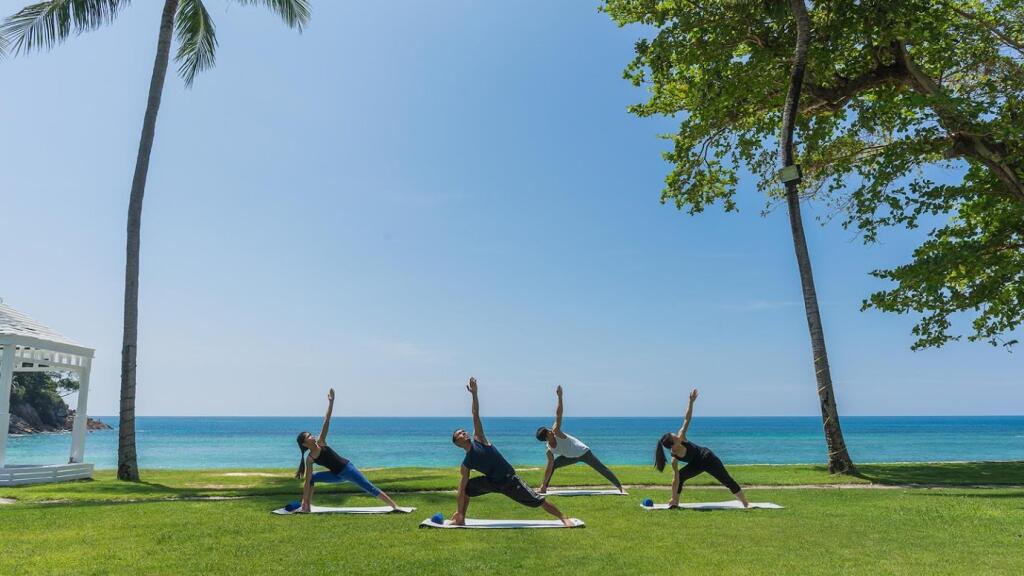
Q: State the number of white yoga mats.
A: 4